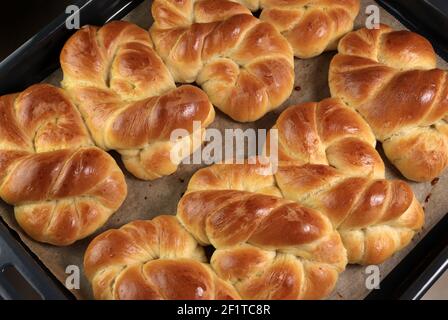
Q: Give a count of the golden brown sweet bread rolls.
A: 8